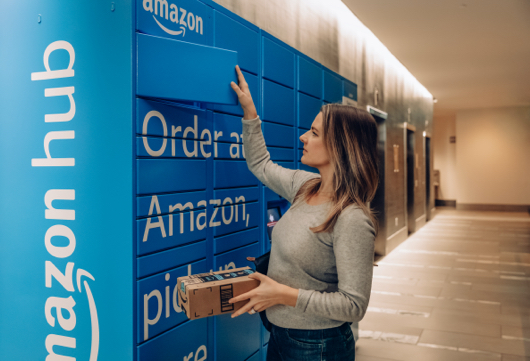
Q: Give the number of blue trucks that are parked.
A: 0